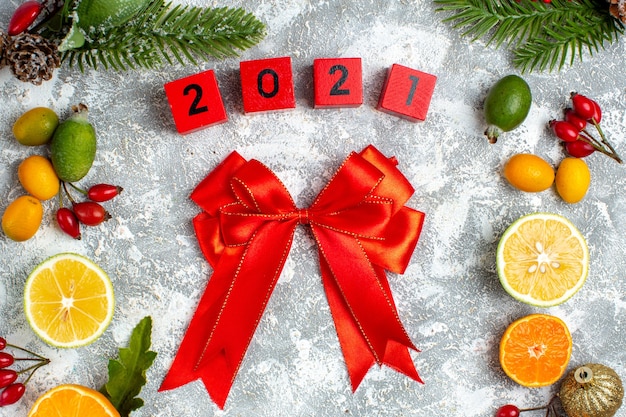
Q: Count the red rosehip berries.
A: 14